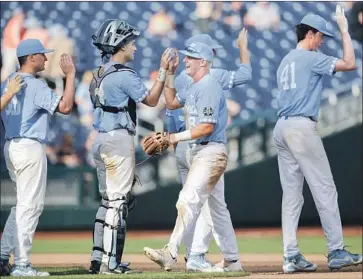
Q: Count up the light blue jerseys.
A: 5